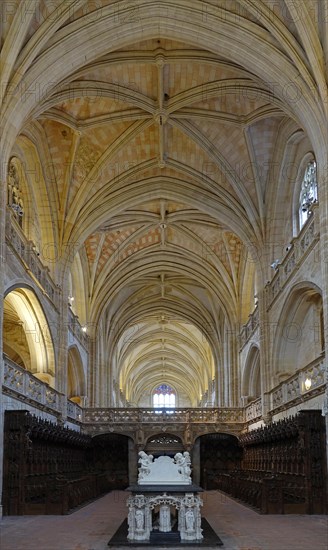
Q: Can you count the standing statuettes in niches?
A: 2